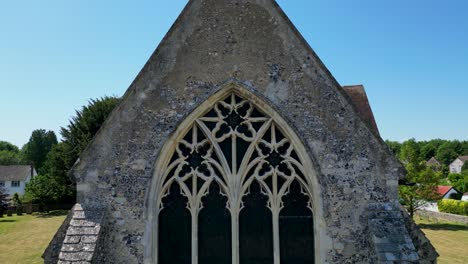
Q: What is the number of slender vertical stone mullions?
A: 3